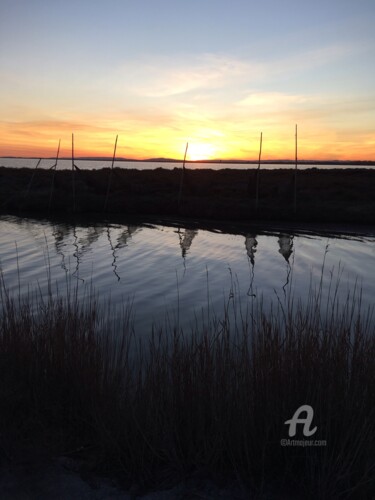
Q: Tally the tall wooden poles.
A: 7